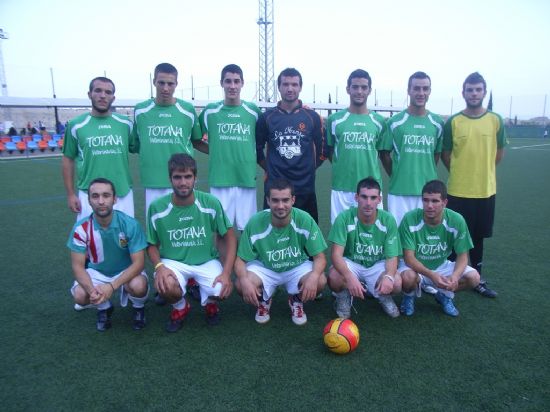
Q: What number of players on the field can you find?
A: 12